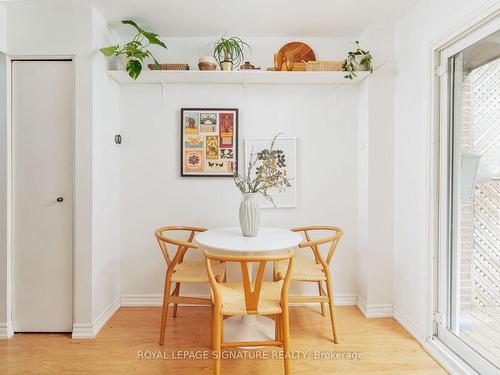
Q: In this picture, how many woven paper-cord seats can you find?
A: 3